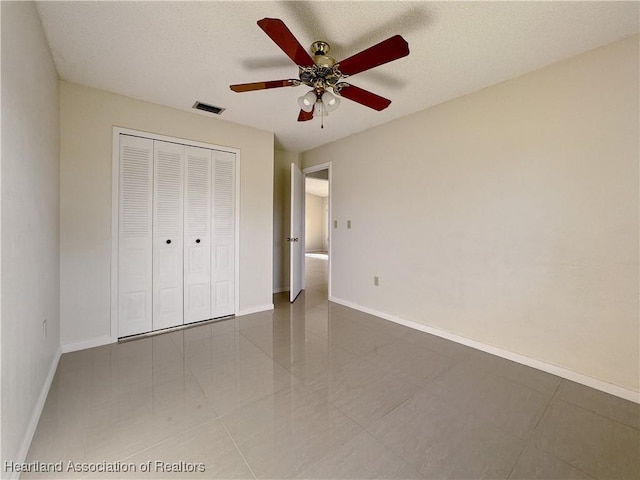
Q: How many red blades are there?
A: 5